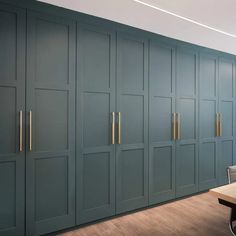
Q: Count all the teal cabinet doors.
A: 8